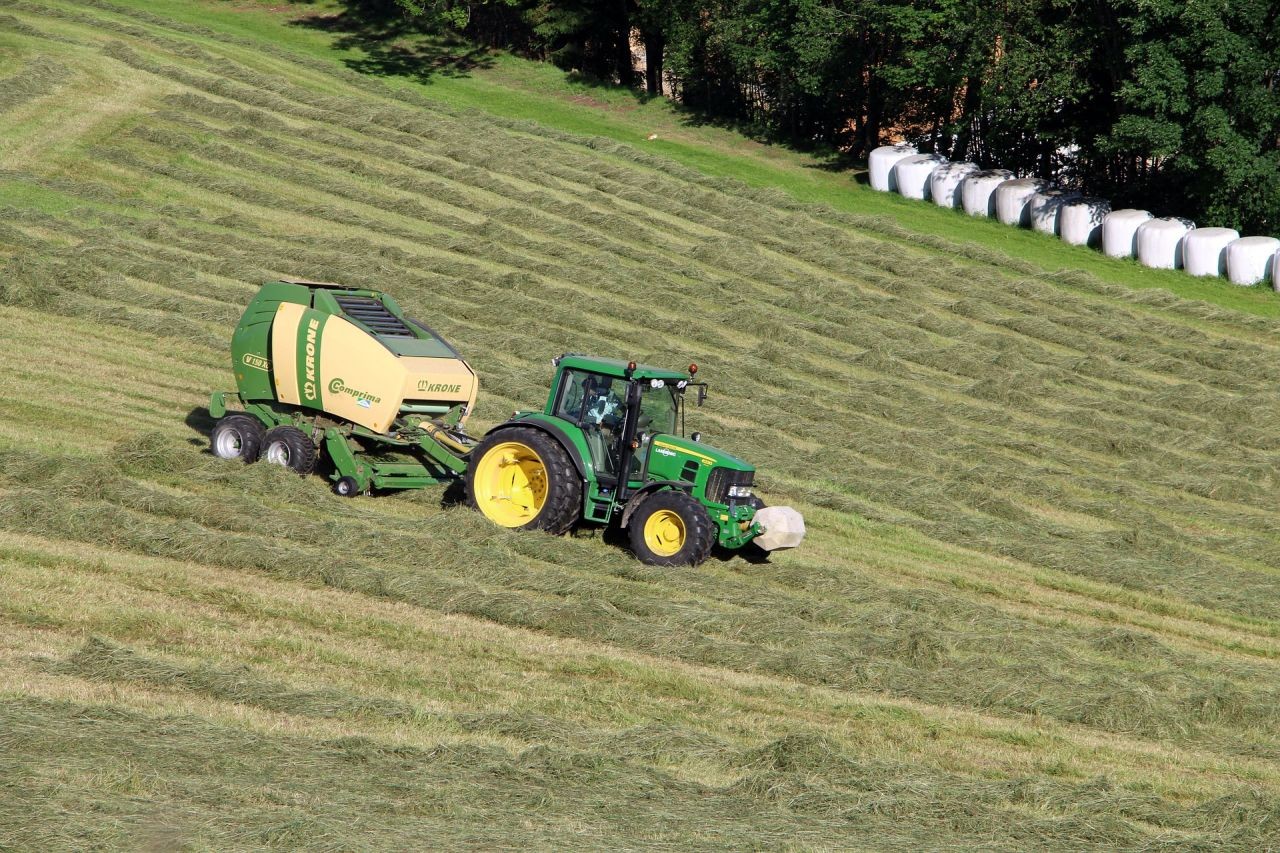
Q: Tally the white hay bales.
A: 12